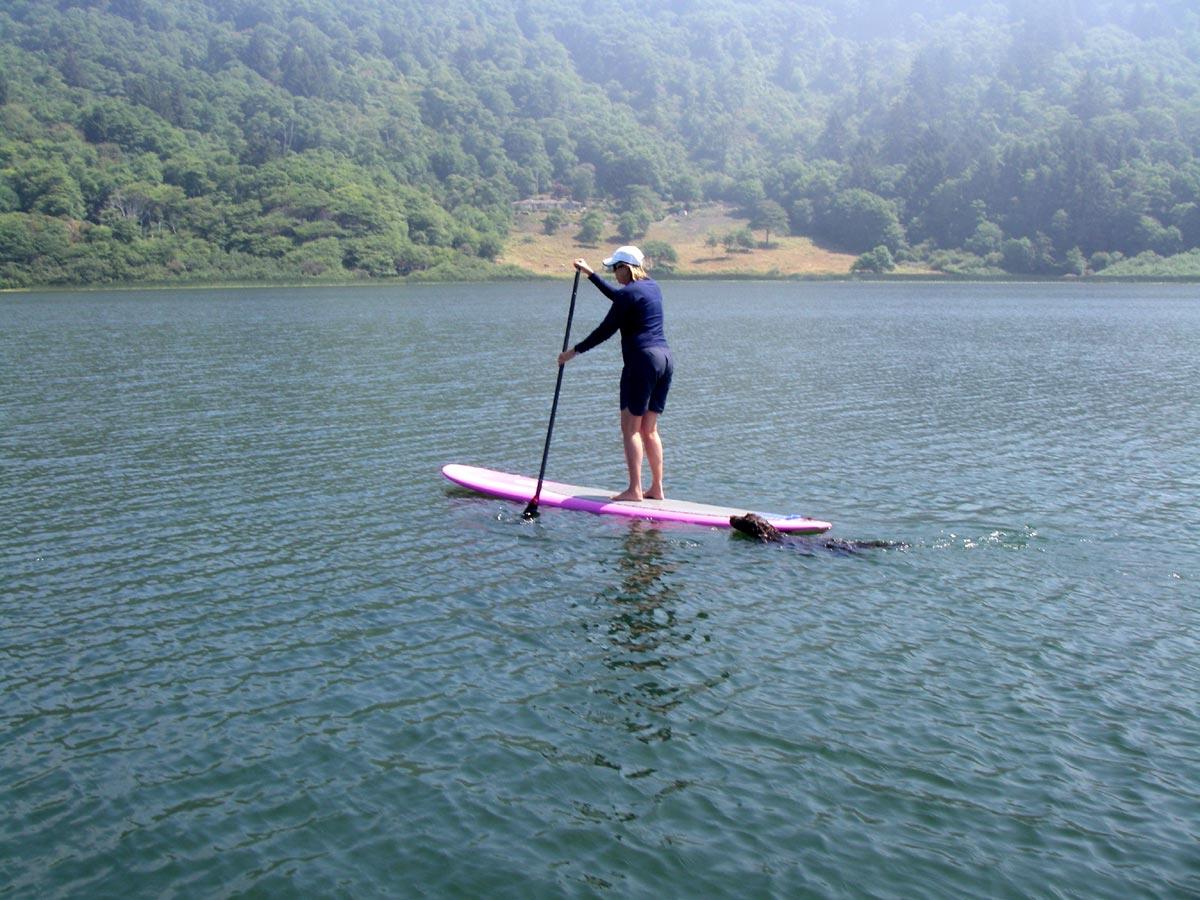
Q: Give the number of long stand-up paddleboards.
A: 1